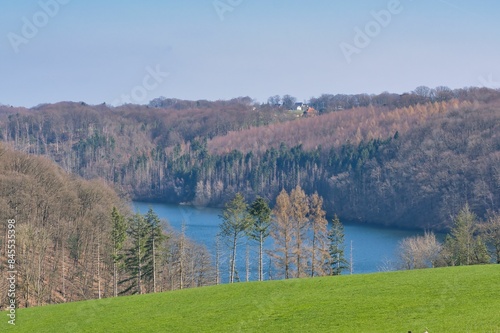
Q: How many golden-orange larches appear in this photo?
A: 3